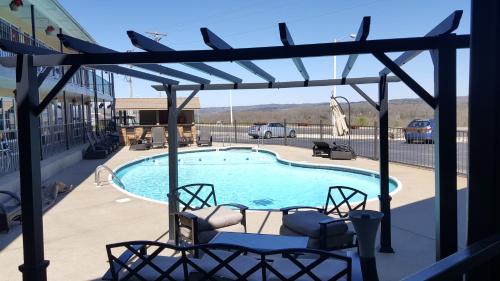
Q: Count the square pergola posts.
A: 4